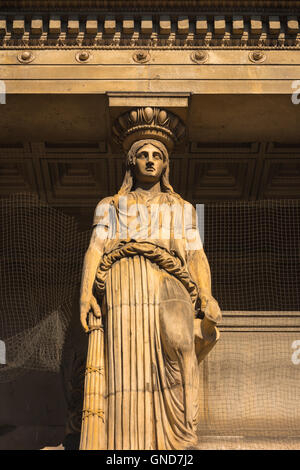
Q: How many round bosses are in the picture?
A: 5